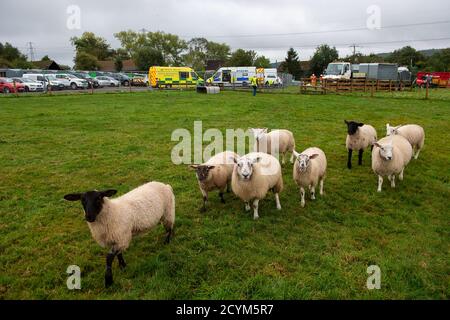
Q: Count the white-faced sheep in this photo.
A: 5